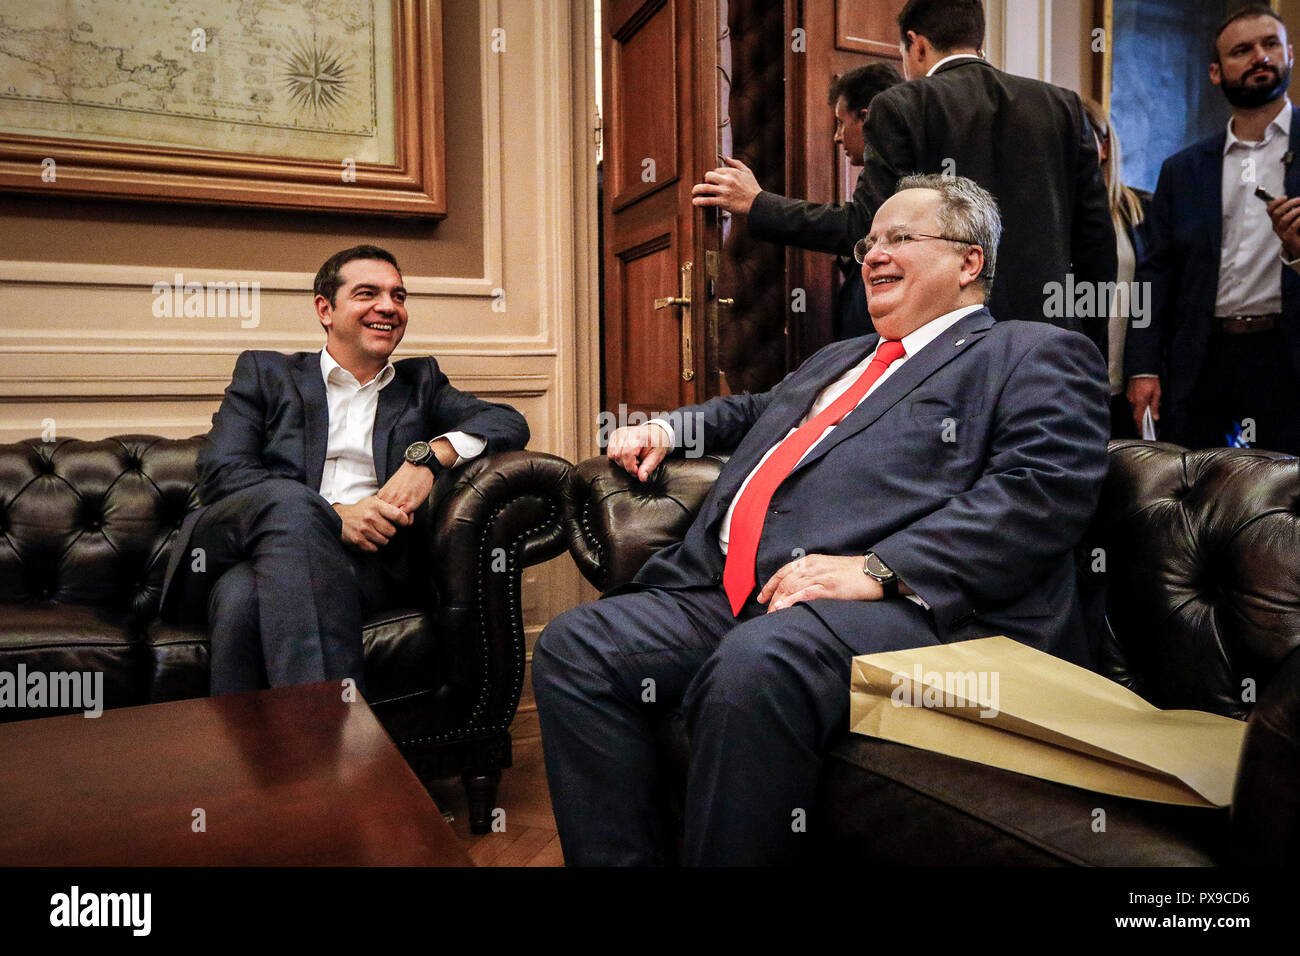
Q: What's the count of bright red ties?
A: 1